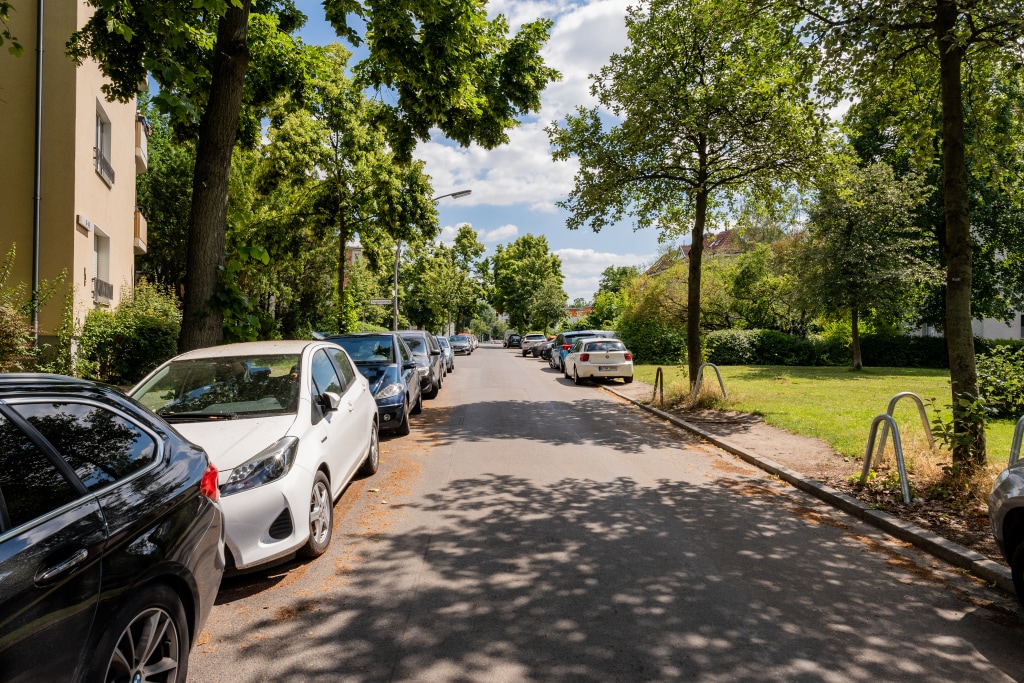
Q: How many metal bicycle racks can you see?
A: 5